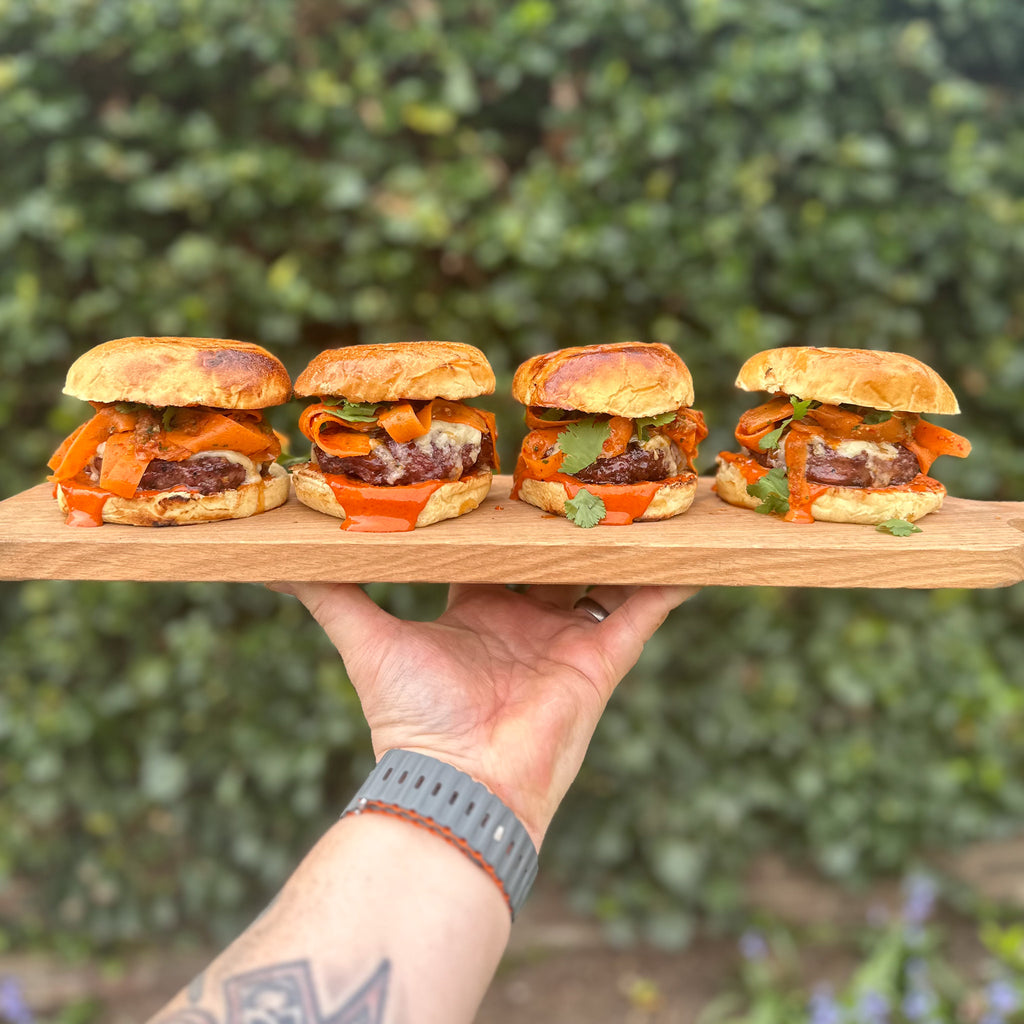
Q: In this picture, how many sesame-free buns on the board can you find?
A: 4